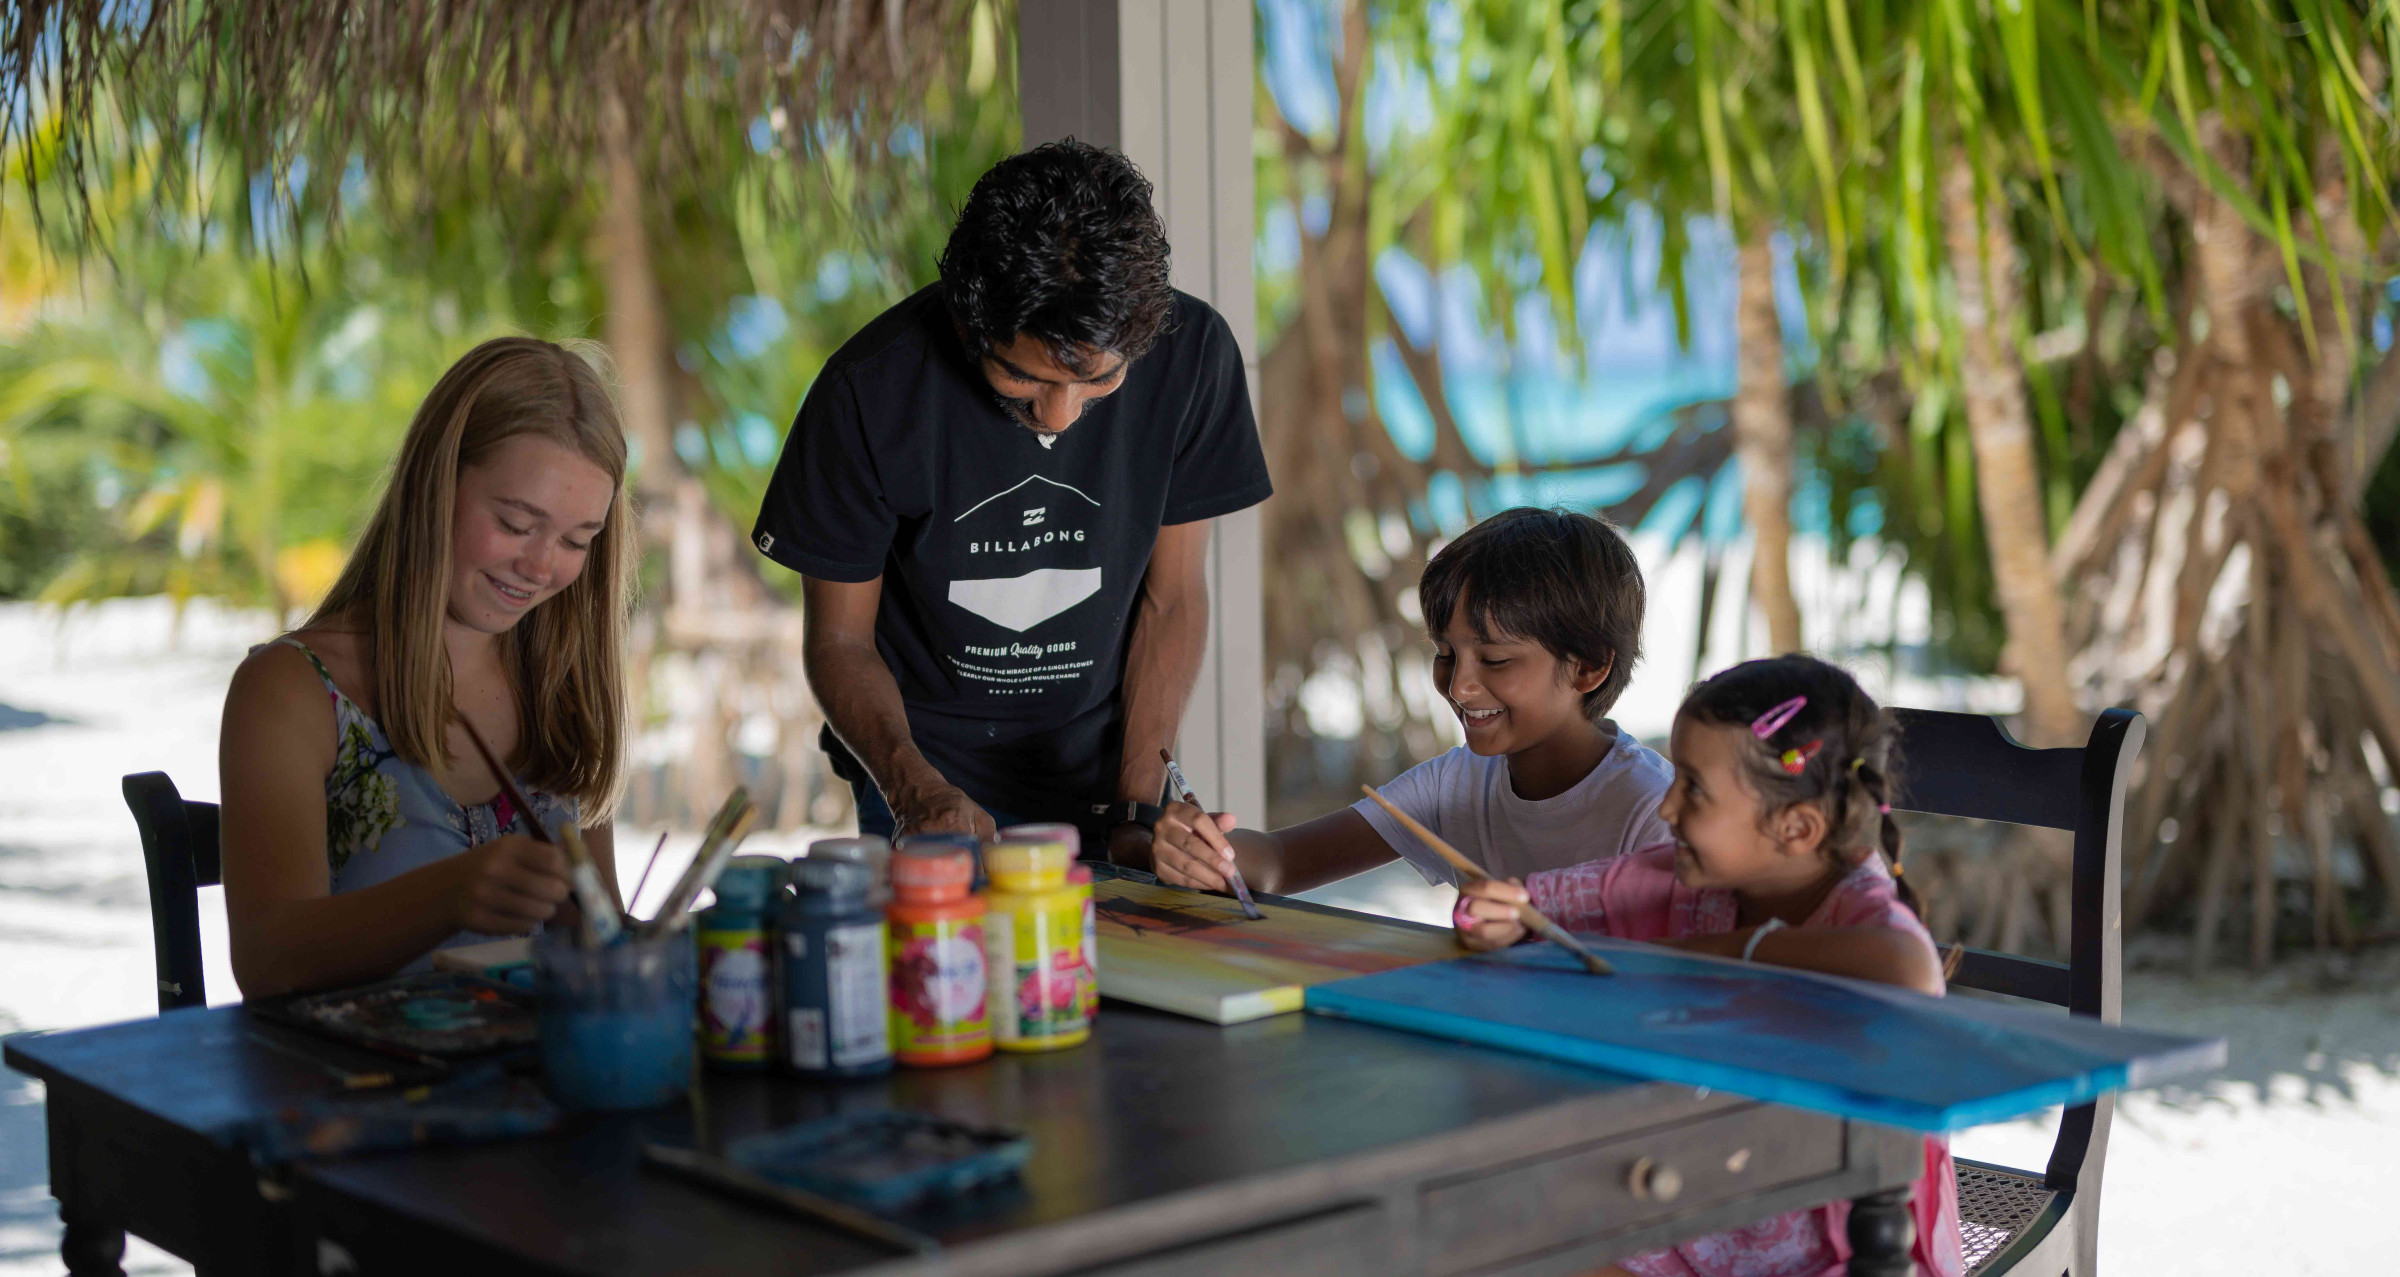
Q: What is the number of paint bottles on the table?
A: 7